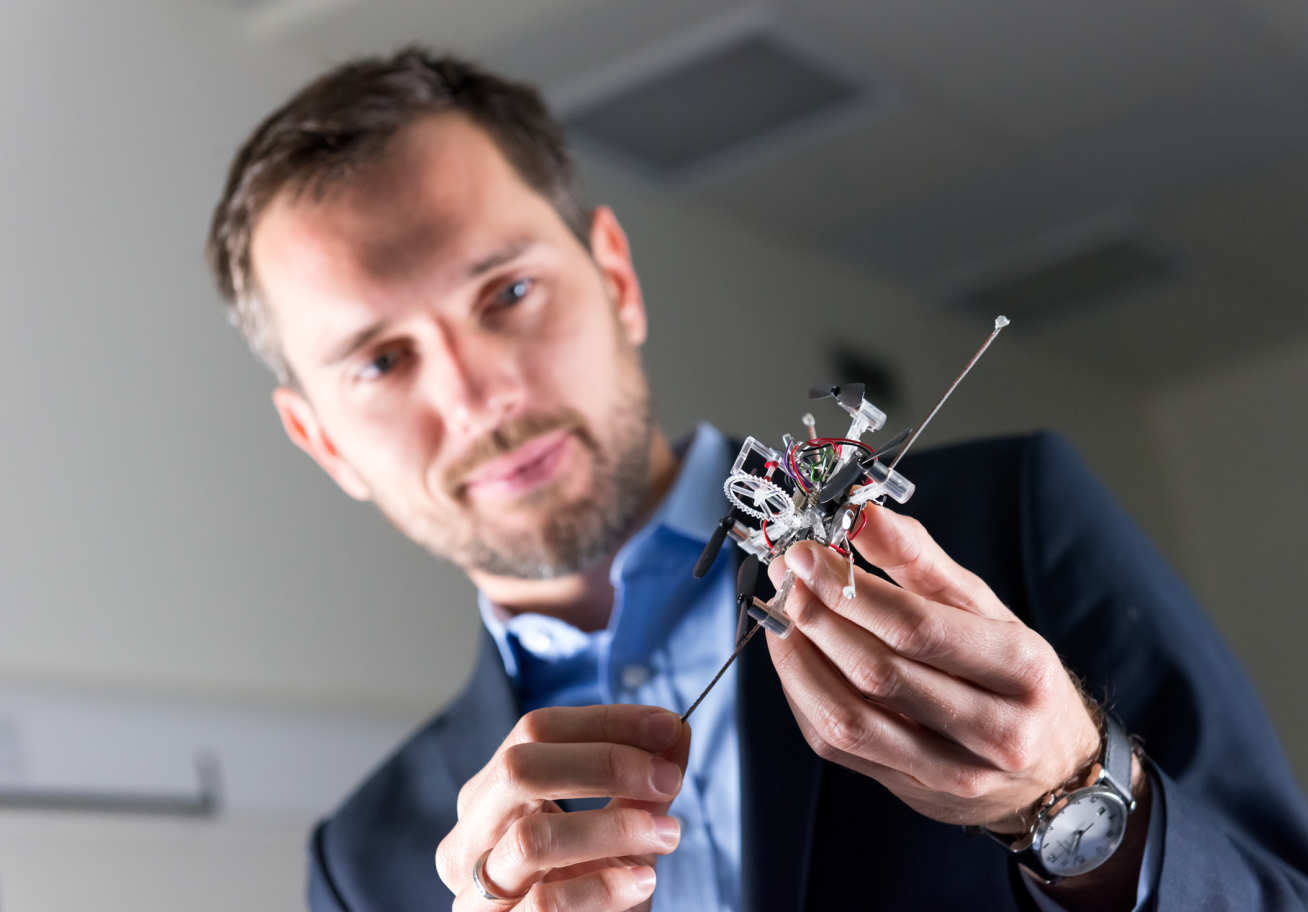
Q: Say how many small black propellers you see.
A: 4